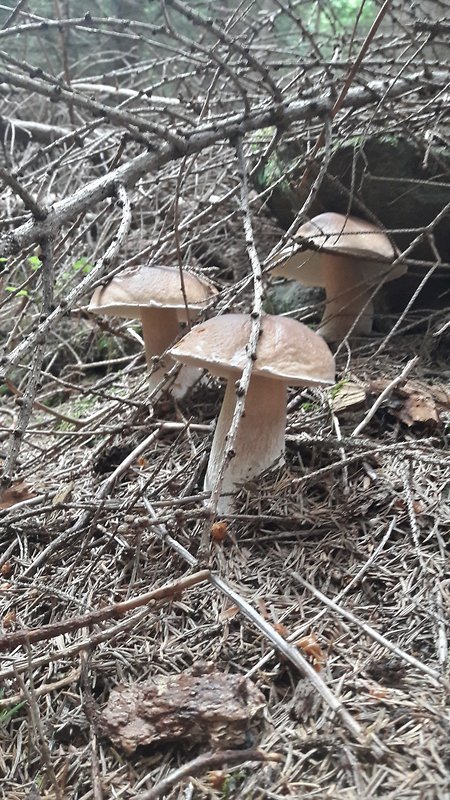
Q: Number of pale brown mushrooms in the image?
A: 3